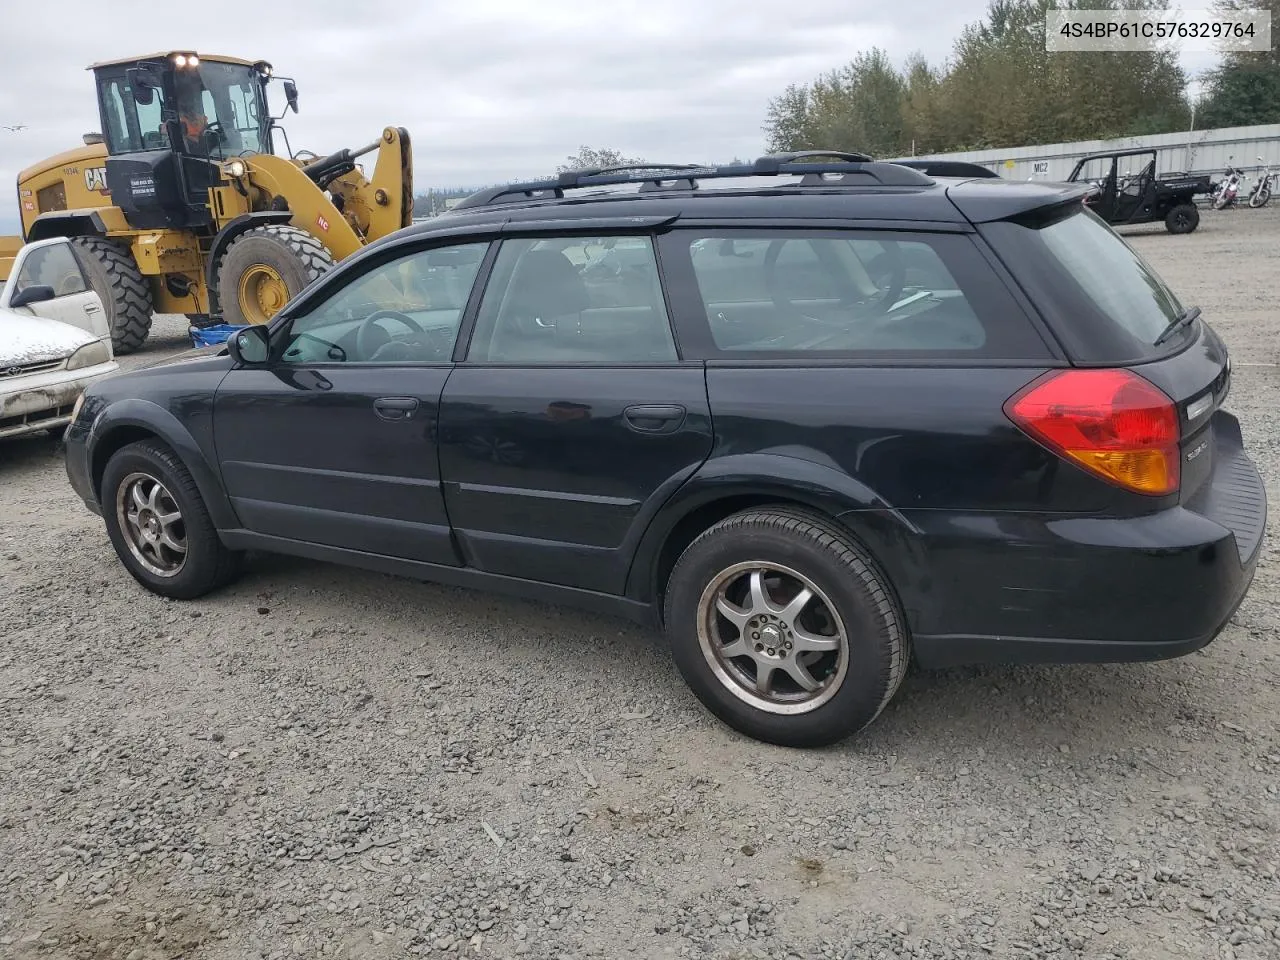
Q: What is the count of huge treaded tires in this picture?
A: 2